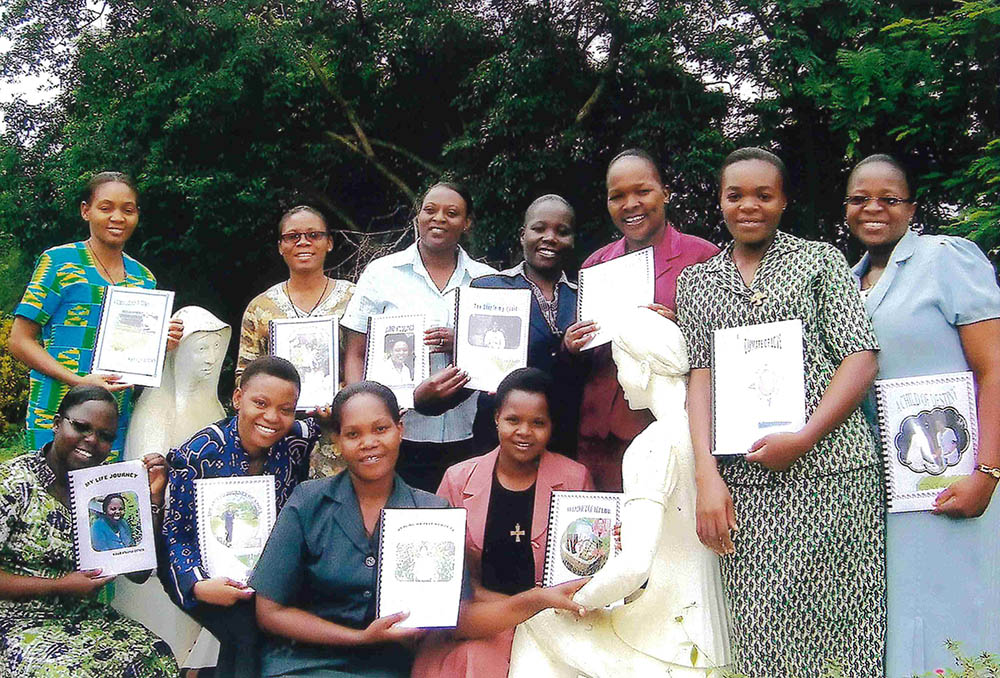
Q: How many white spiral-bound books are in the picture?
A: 11